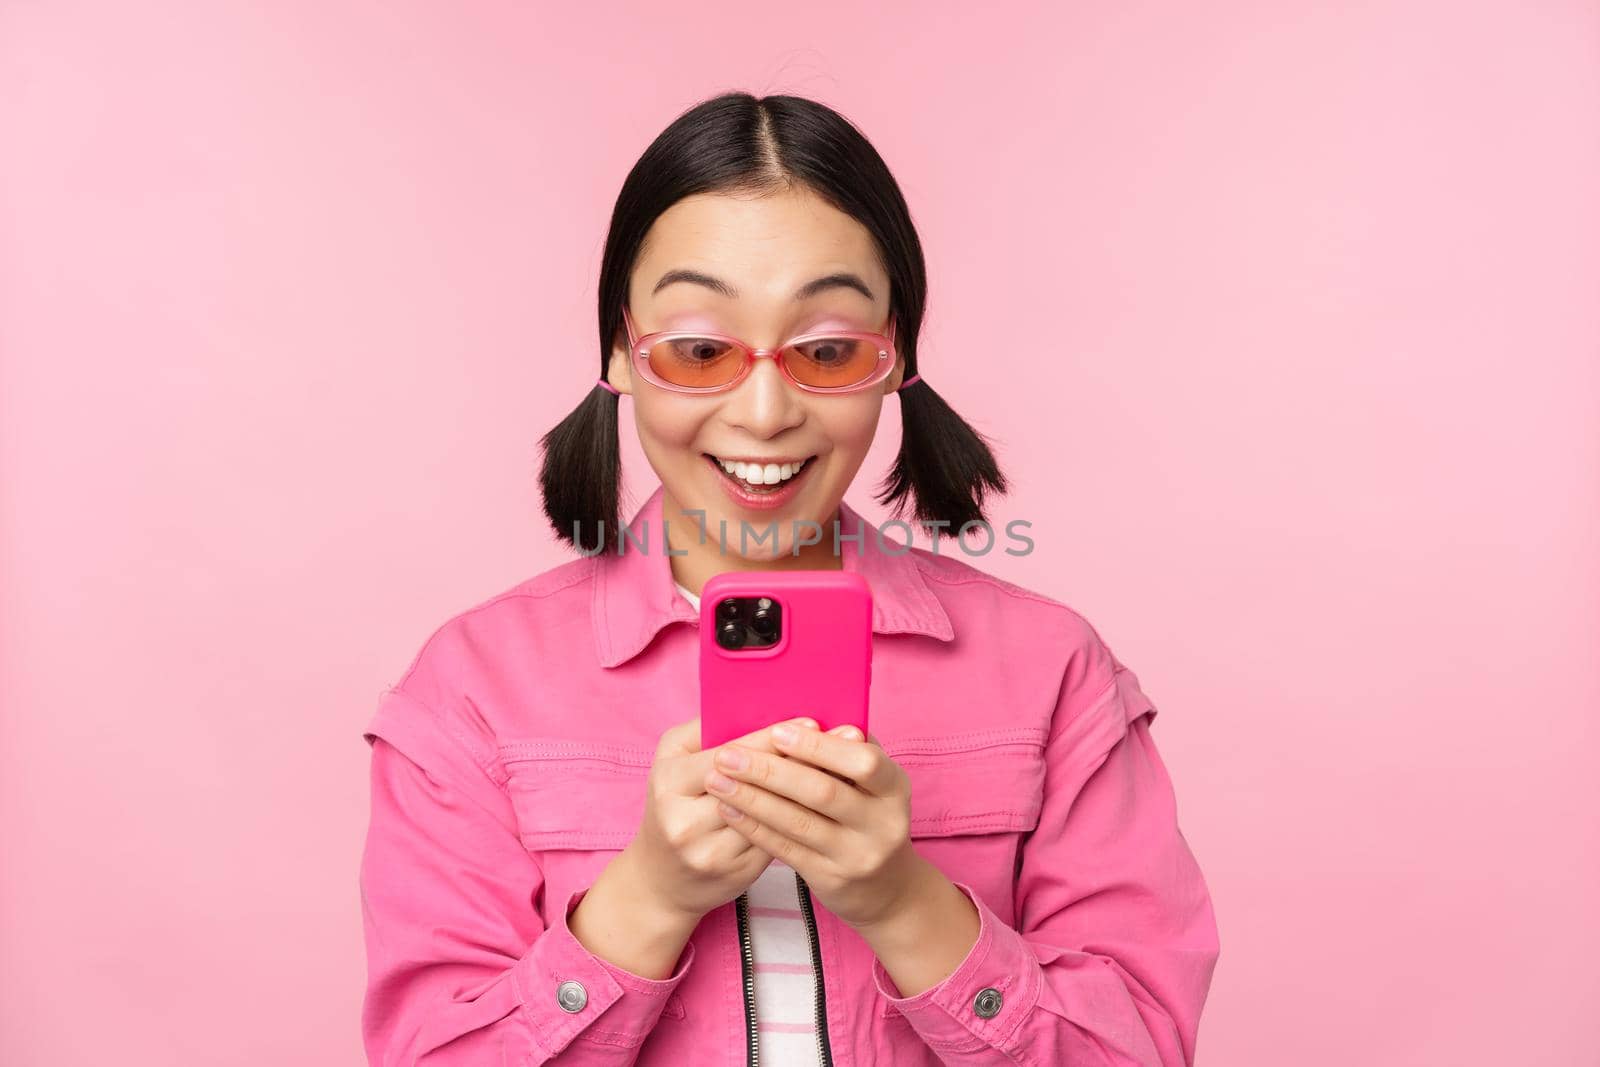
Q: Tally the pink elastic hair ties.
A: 2